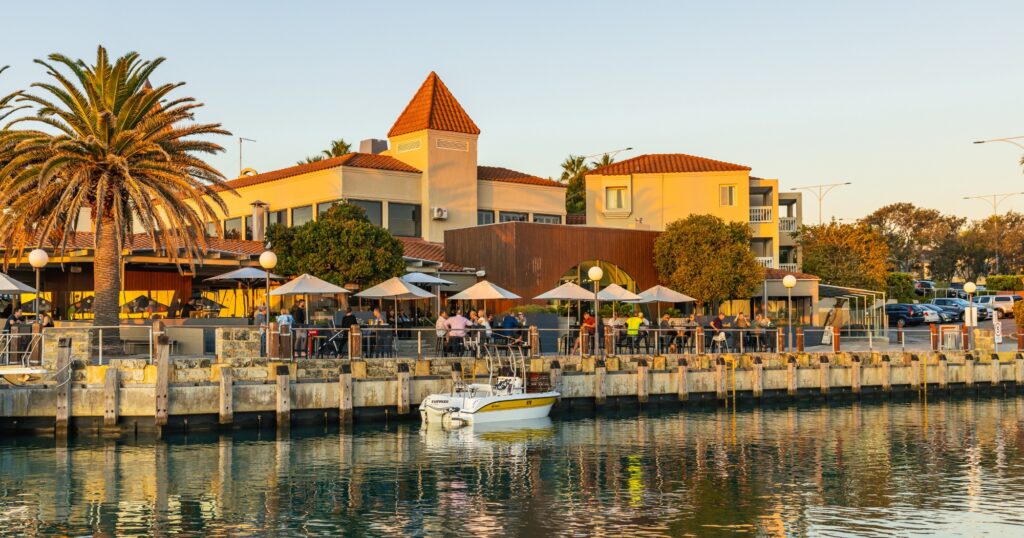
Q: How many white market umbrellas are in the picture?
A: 9